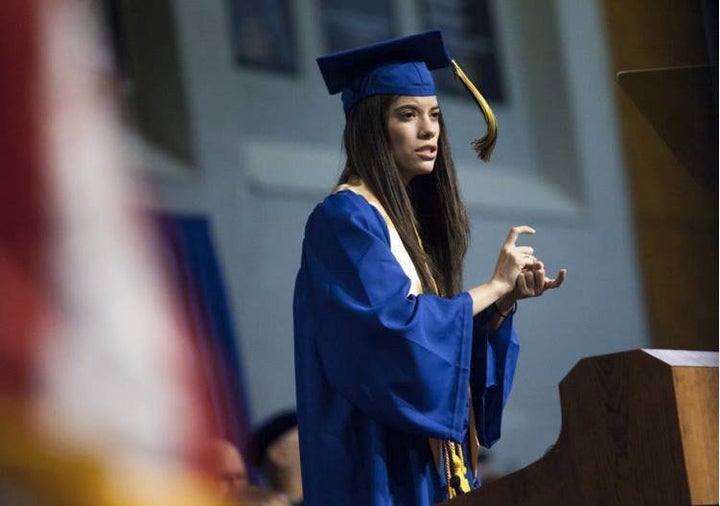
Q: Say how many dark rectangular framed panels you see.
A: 3